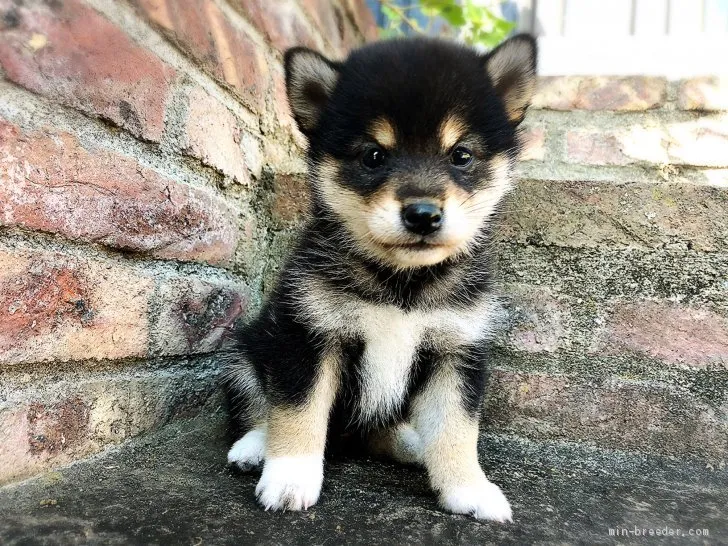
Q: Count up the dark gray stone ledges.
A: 1